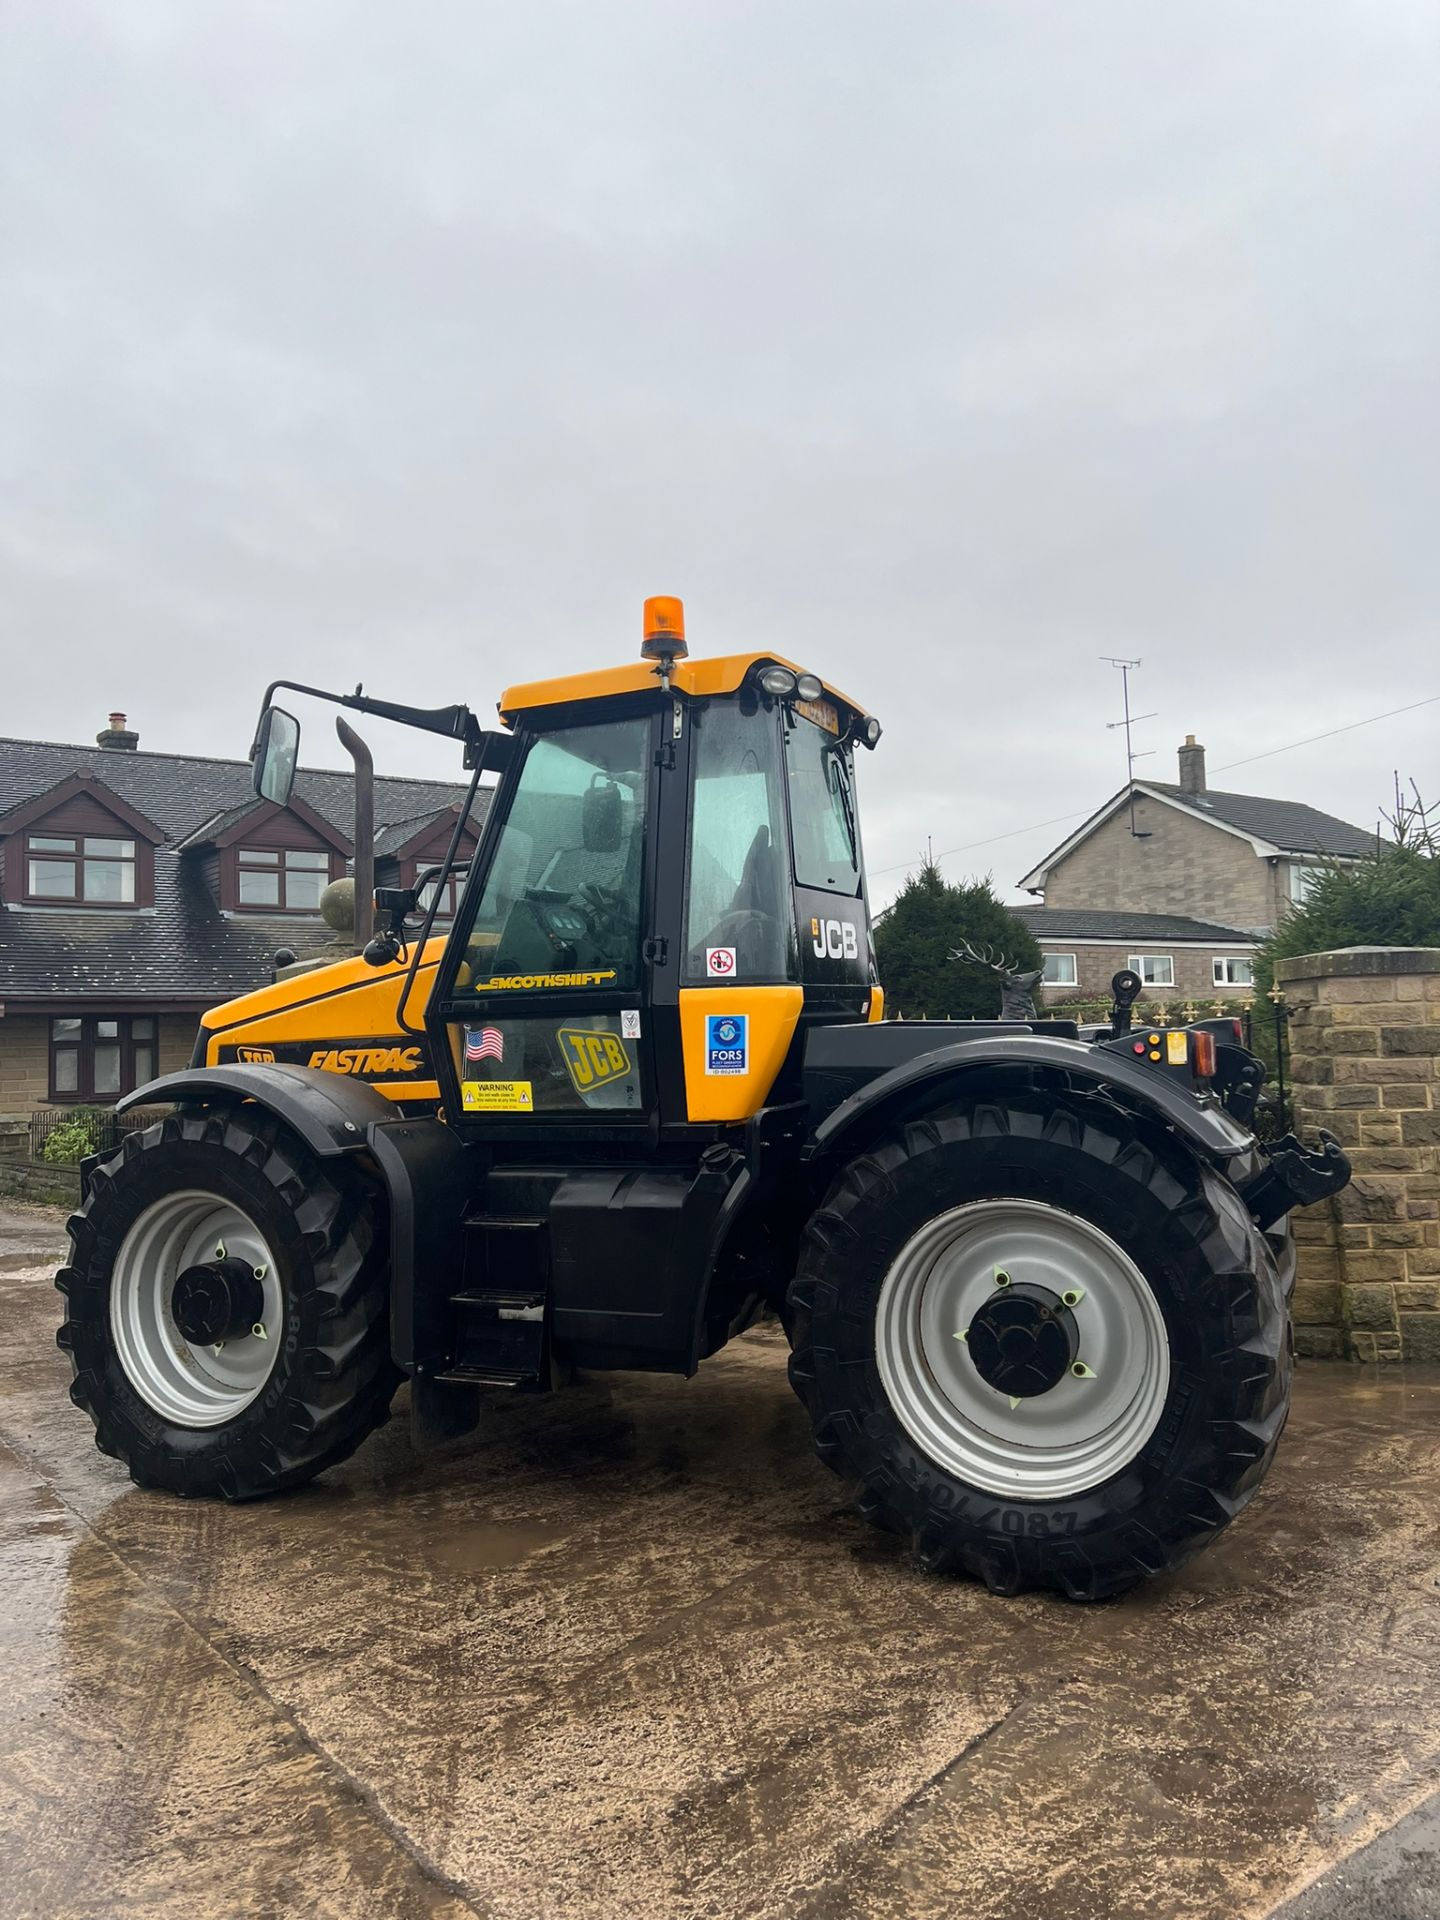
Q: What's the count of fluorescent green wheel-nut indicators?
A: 9